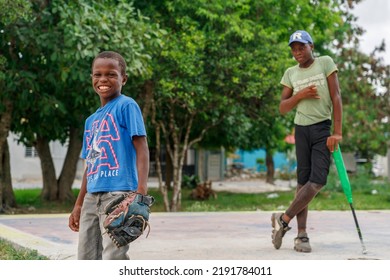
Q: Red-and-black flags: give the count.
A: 0